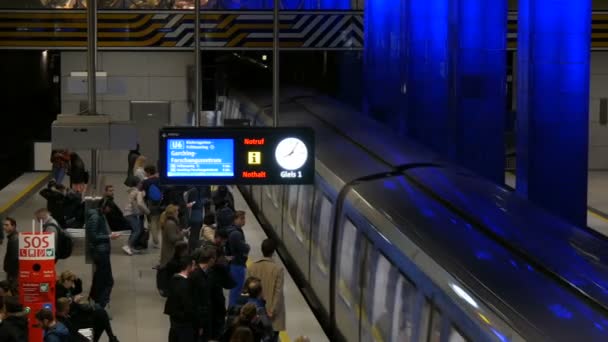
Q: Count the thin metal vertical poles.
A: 3